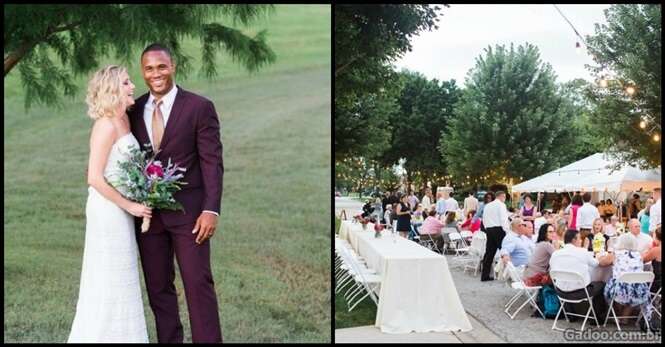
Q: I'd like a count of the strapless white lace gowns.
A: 1